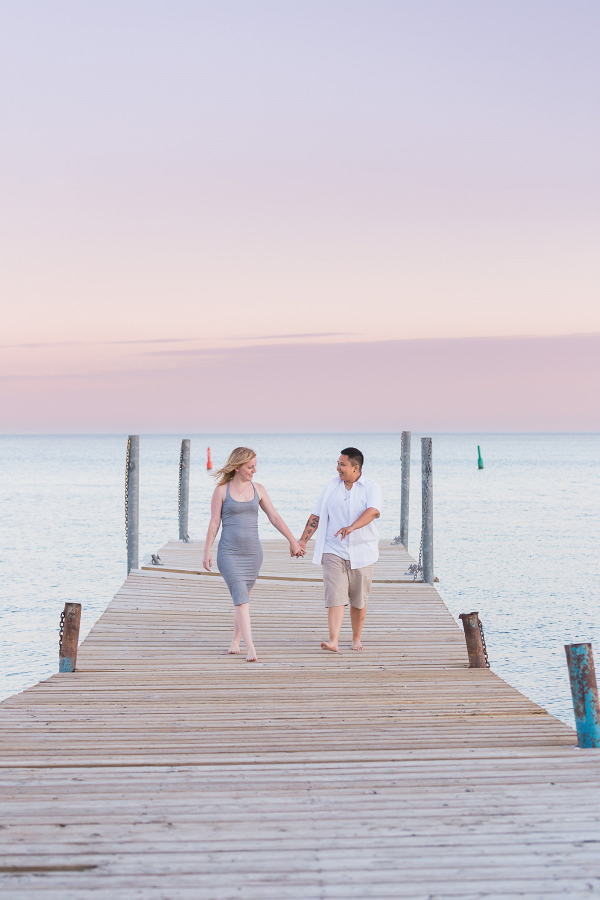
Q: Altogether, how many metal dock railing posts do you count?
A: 7